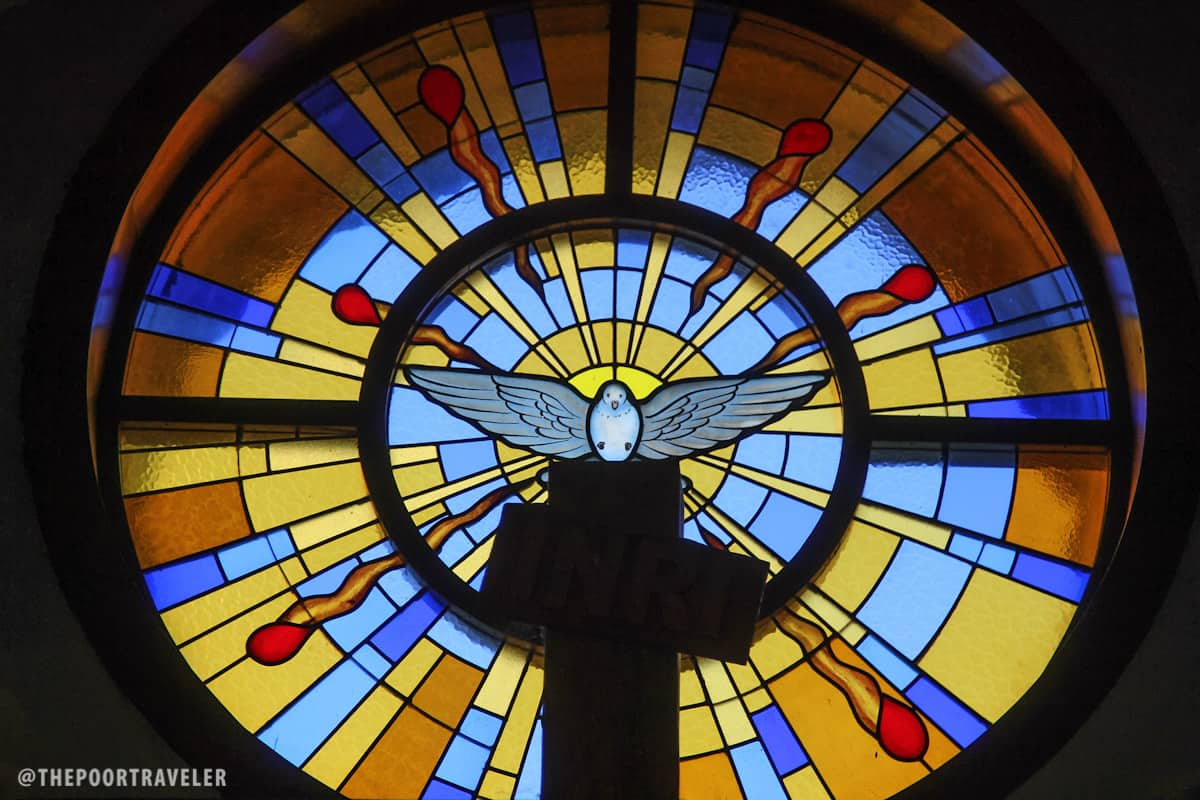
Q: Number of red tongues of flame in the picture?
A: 6